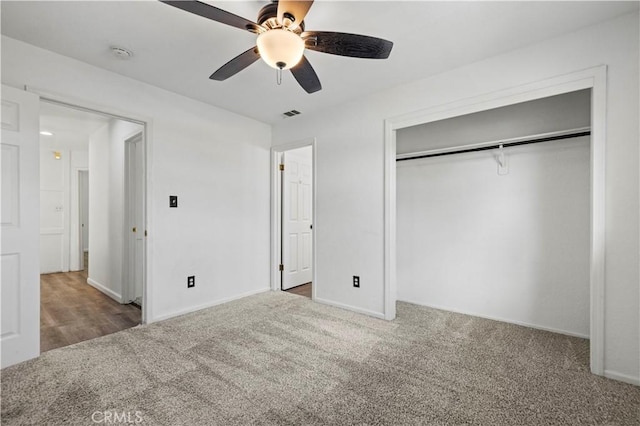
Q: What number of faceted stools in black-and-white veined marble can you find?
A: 0